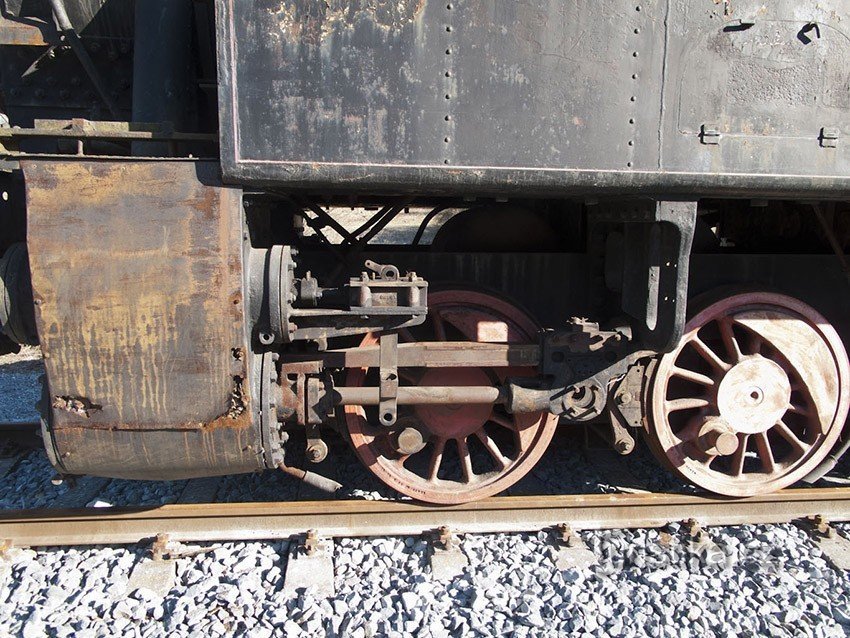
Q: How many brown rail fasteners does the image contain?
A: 7